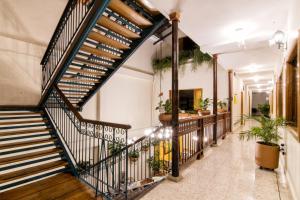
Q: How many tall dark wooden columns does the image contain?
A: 3